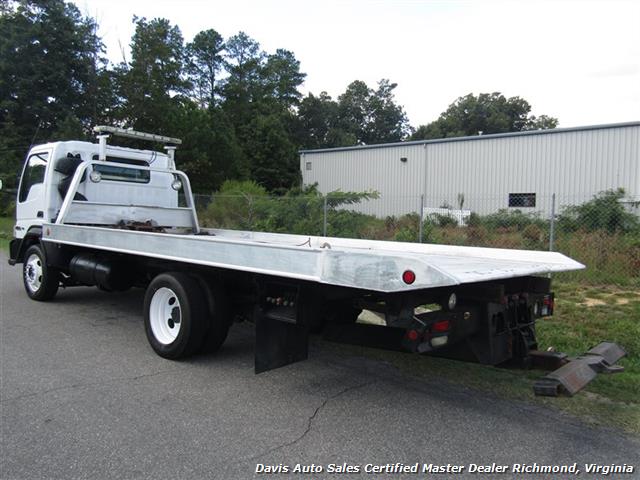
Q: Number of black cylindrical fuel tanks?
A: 1